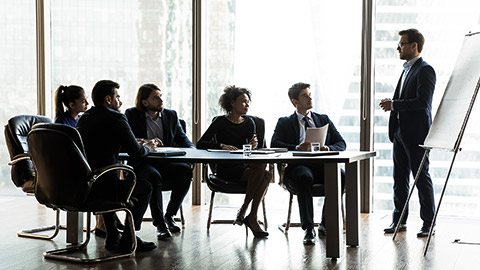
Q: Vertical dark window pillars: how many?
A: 3